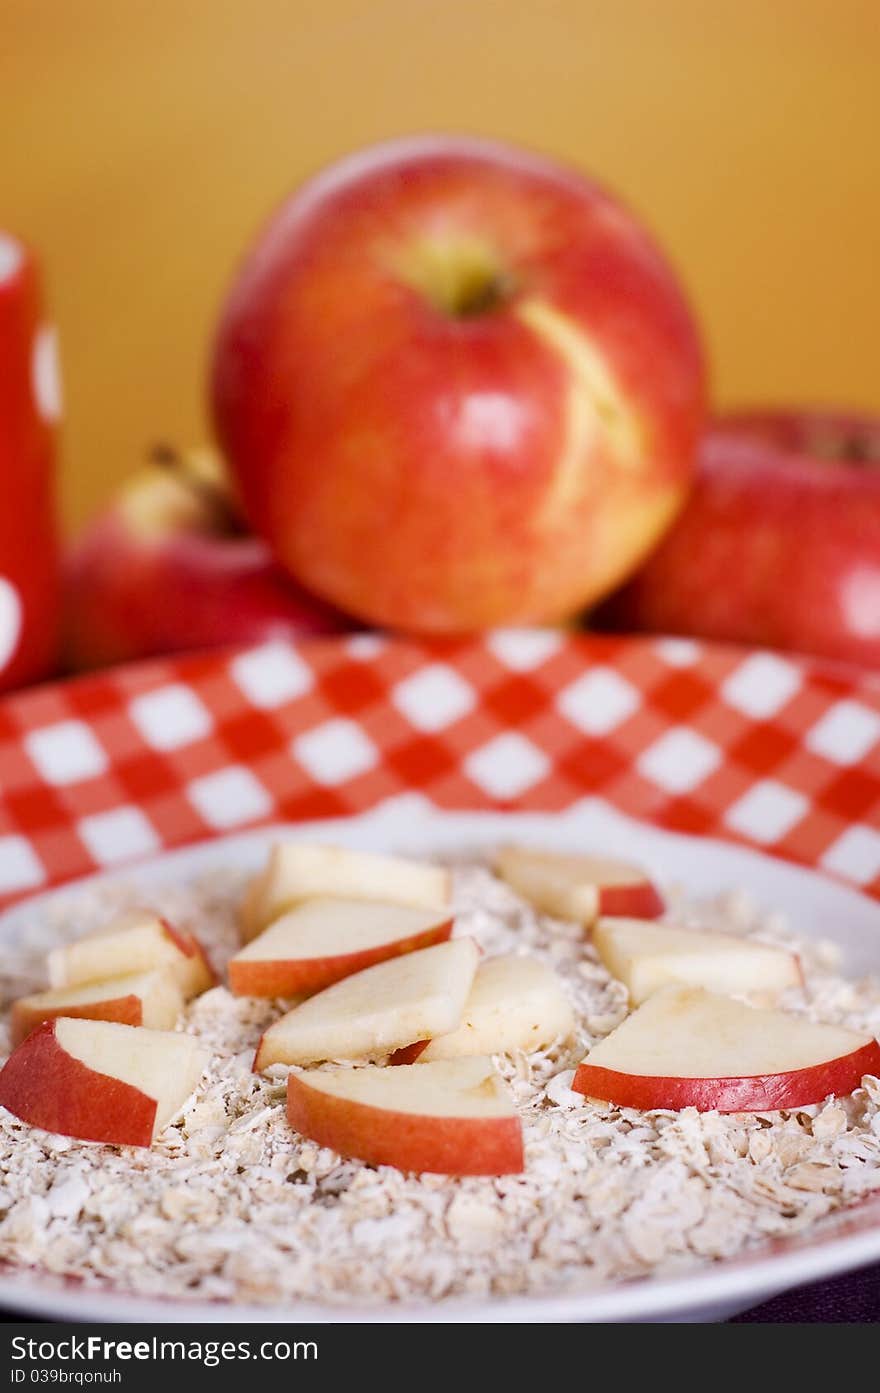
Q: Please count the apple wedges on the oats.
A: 11